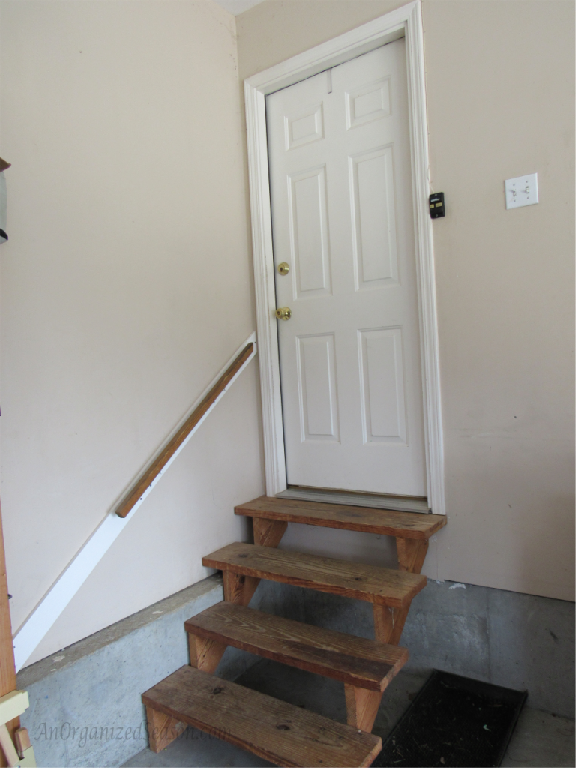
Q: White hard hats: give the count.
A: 0